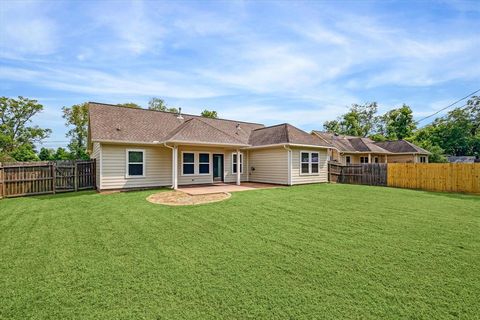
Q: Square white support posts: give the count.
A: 2